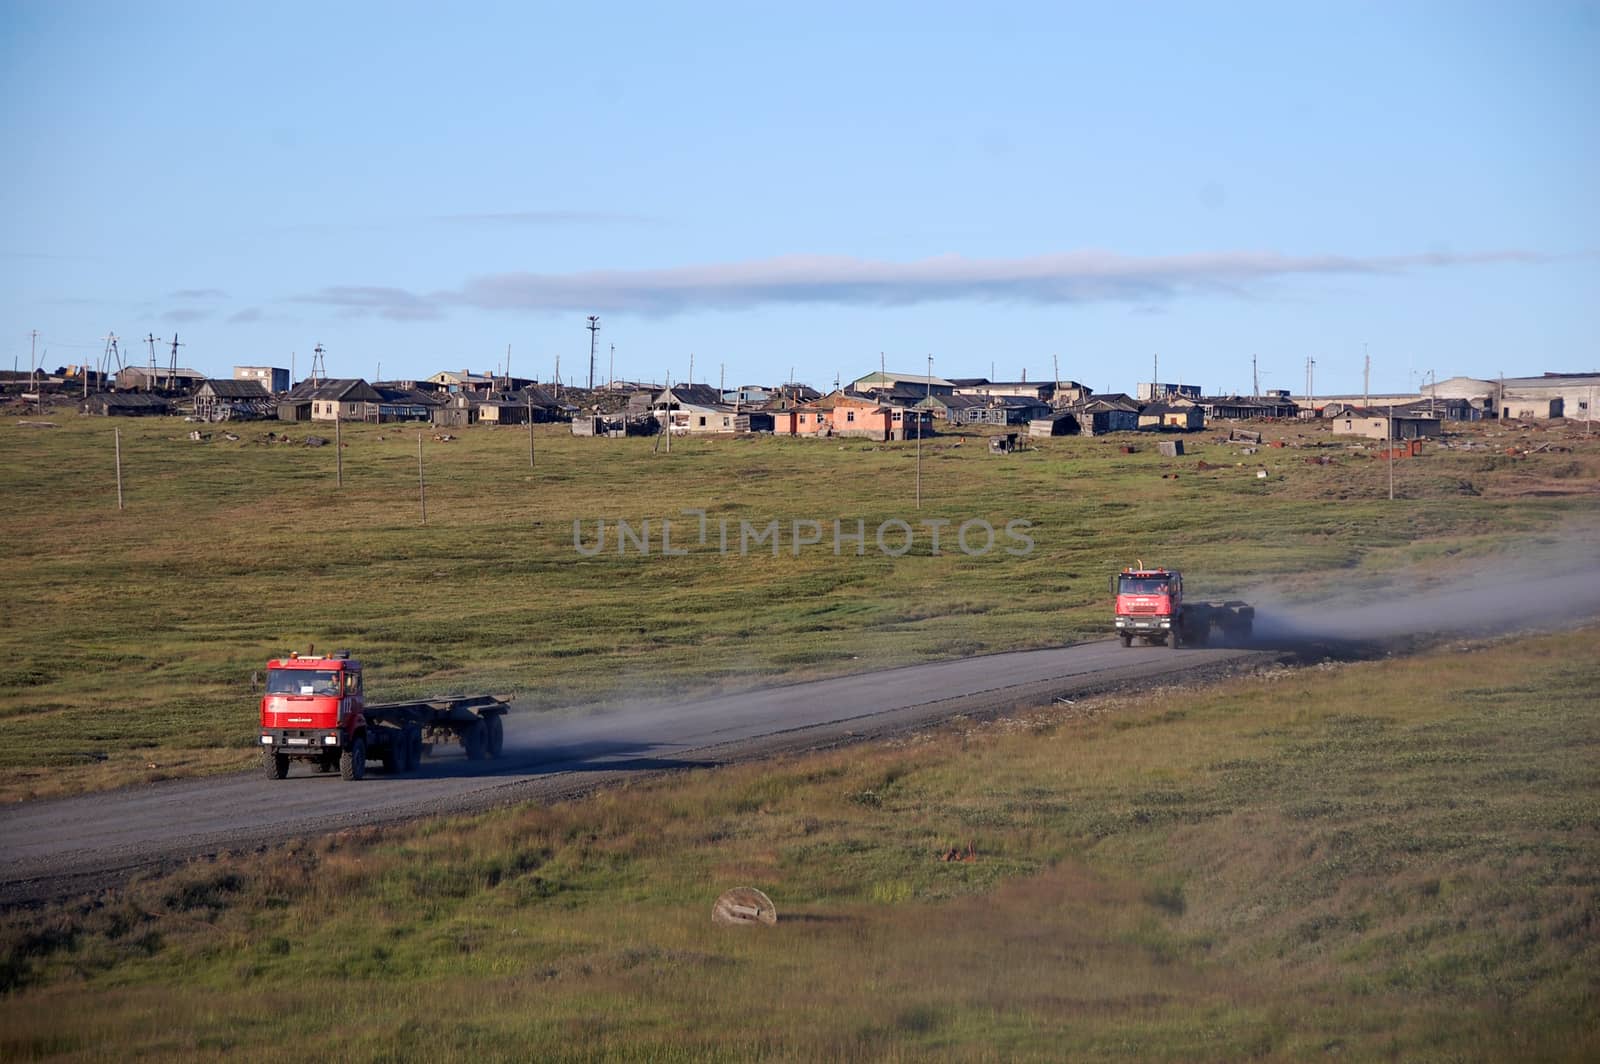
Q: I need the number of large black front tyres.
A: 4